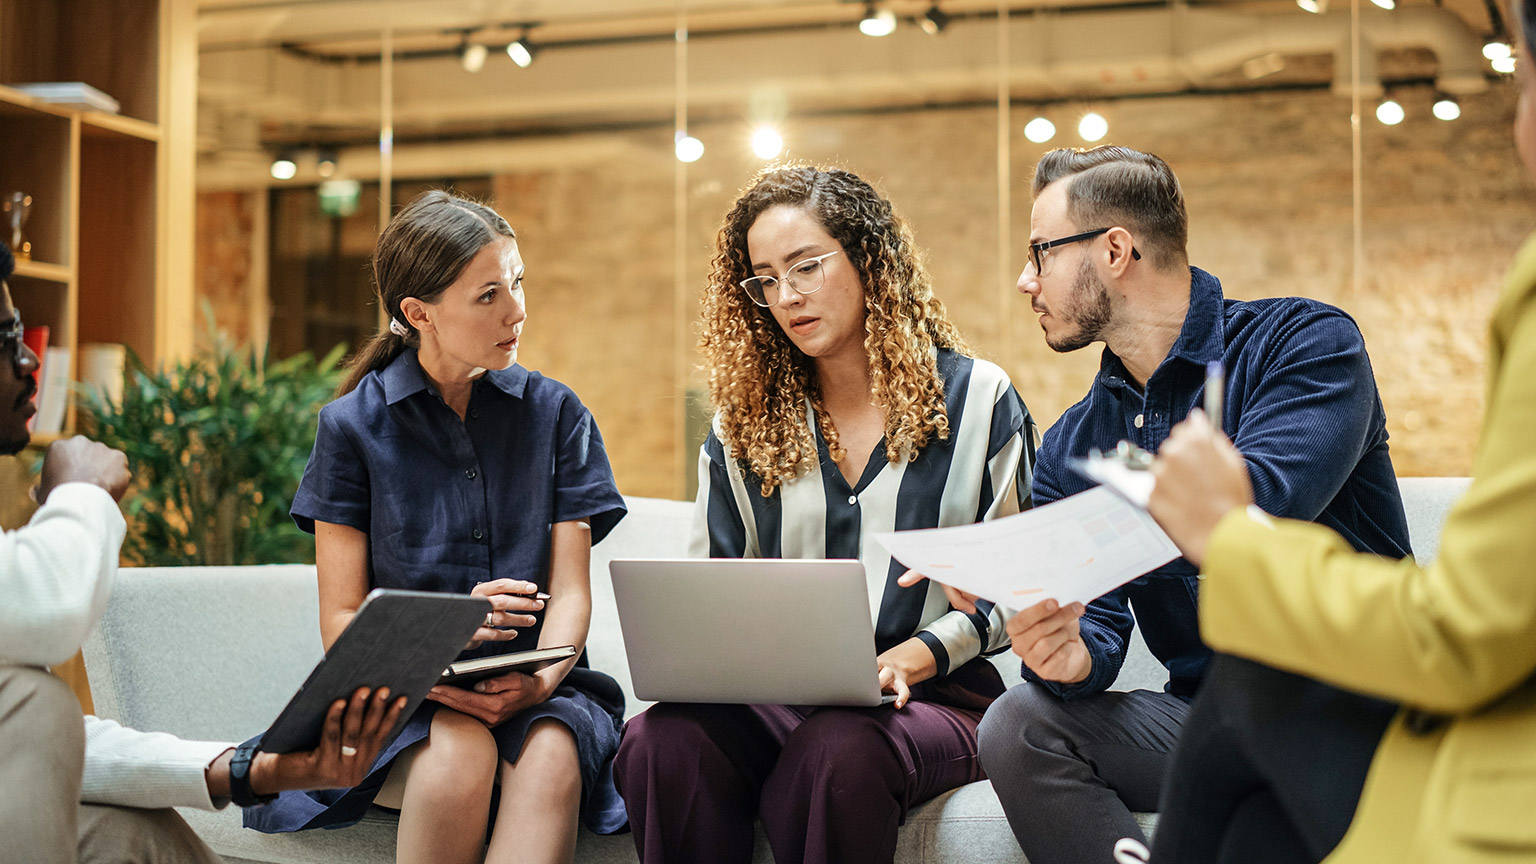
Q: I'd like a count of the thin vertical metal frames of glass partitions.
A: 4